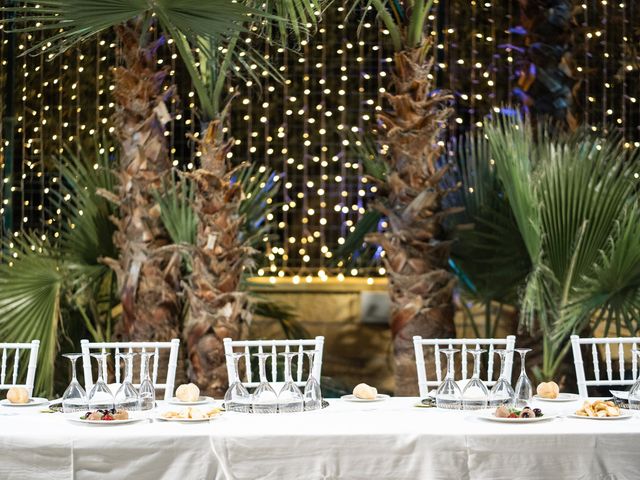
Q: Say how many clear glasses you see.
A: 13